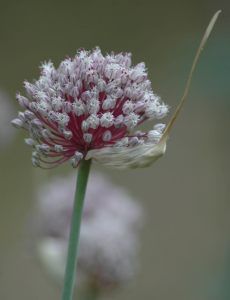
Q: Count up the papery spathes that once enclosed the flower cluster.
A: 1